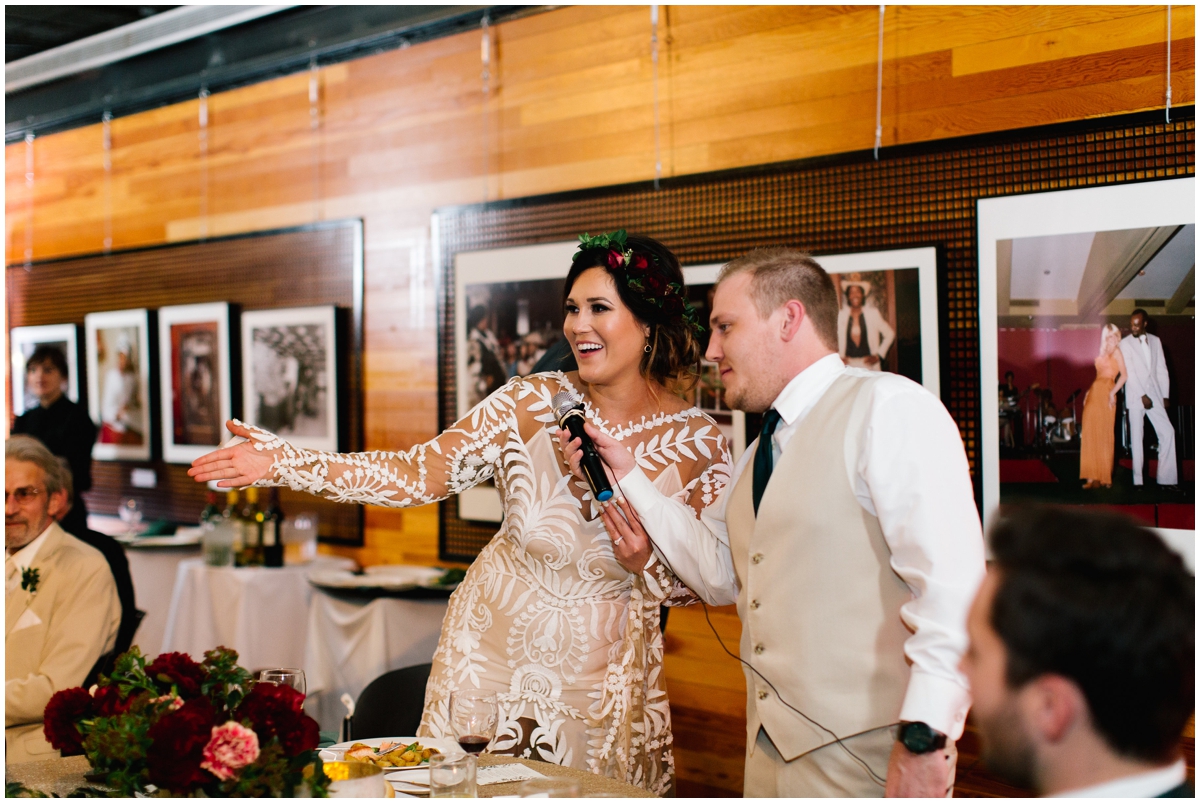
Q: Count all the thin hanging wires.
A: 8